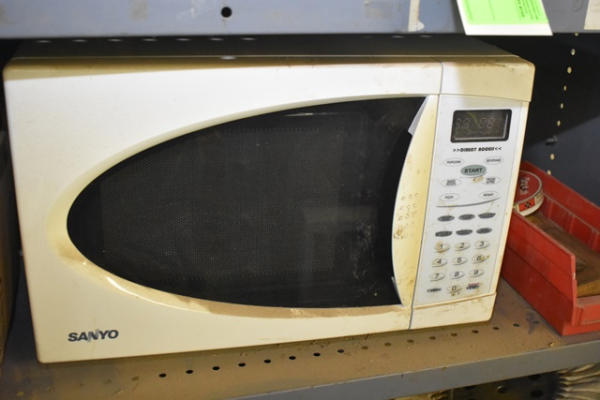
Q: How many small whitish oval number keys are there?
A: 10